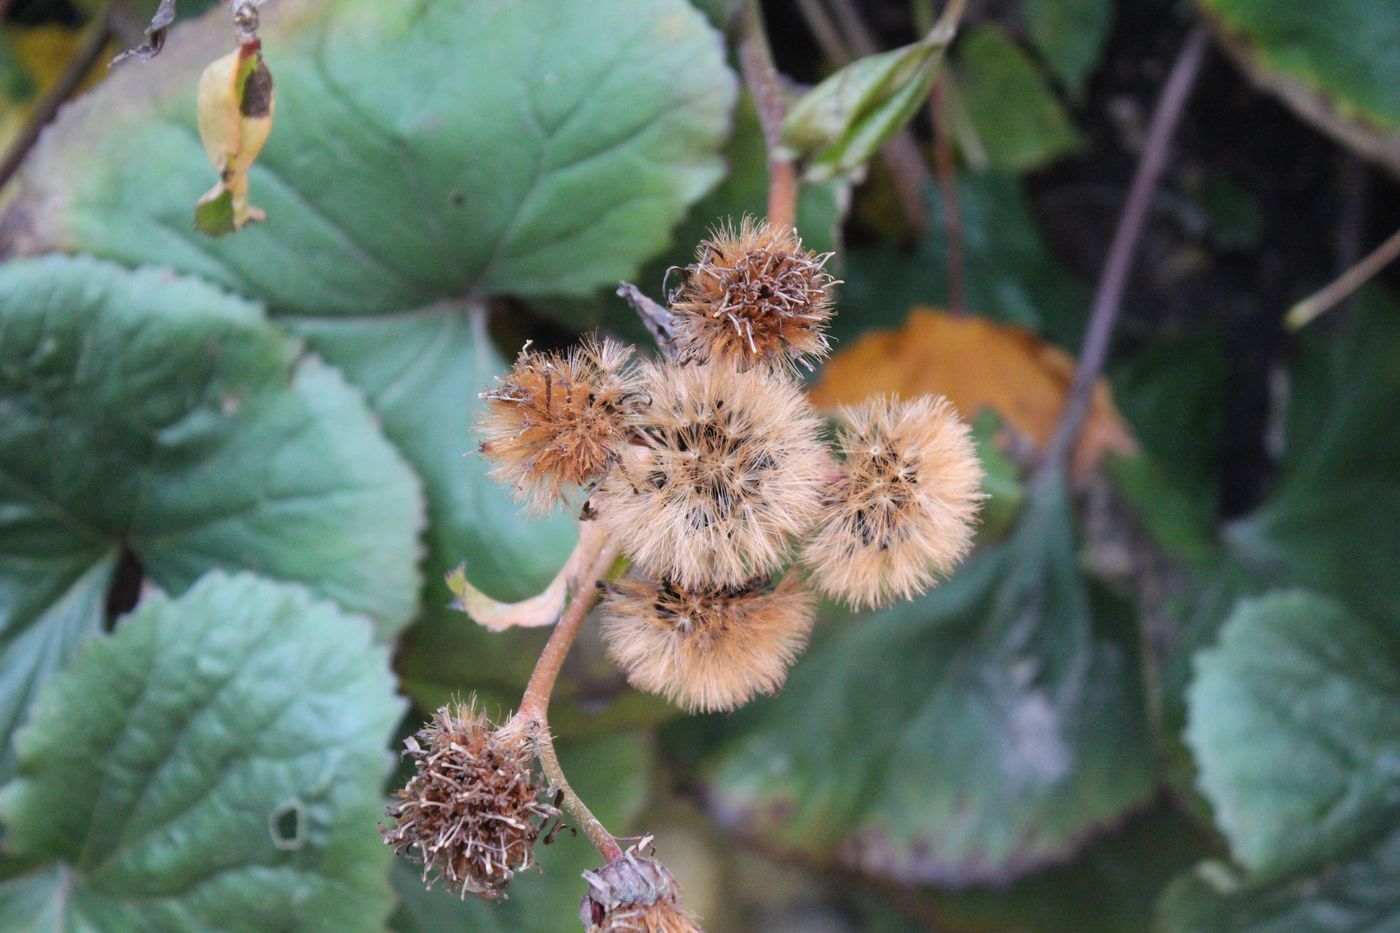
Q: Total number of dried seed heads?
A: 7